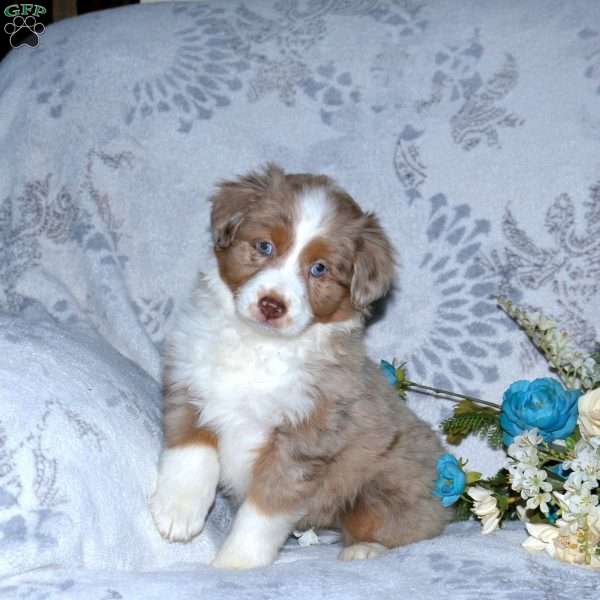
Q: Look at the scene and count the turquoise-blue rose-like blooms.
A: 3